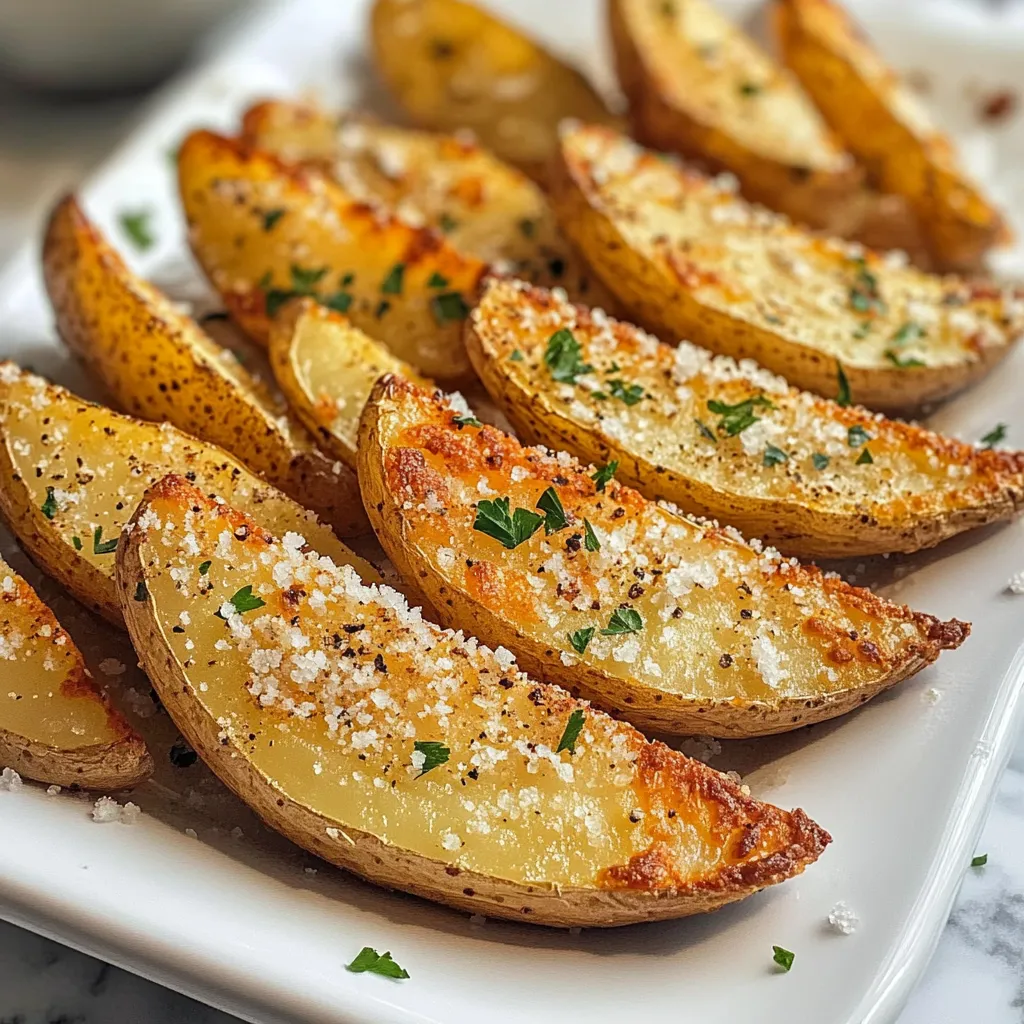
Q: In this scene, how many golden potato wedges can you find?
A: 13